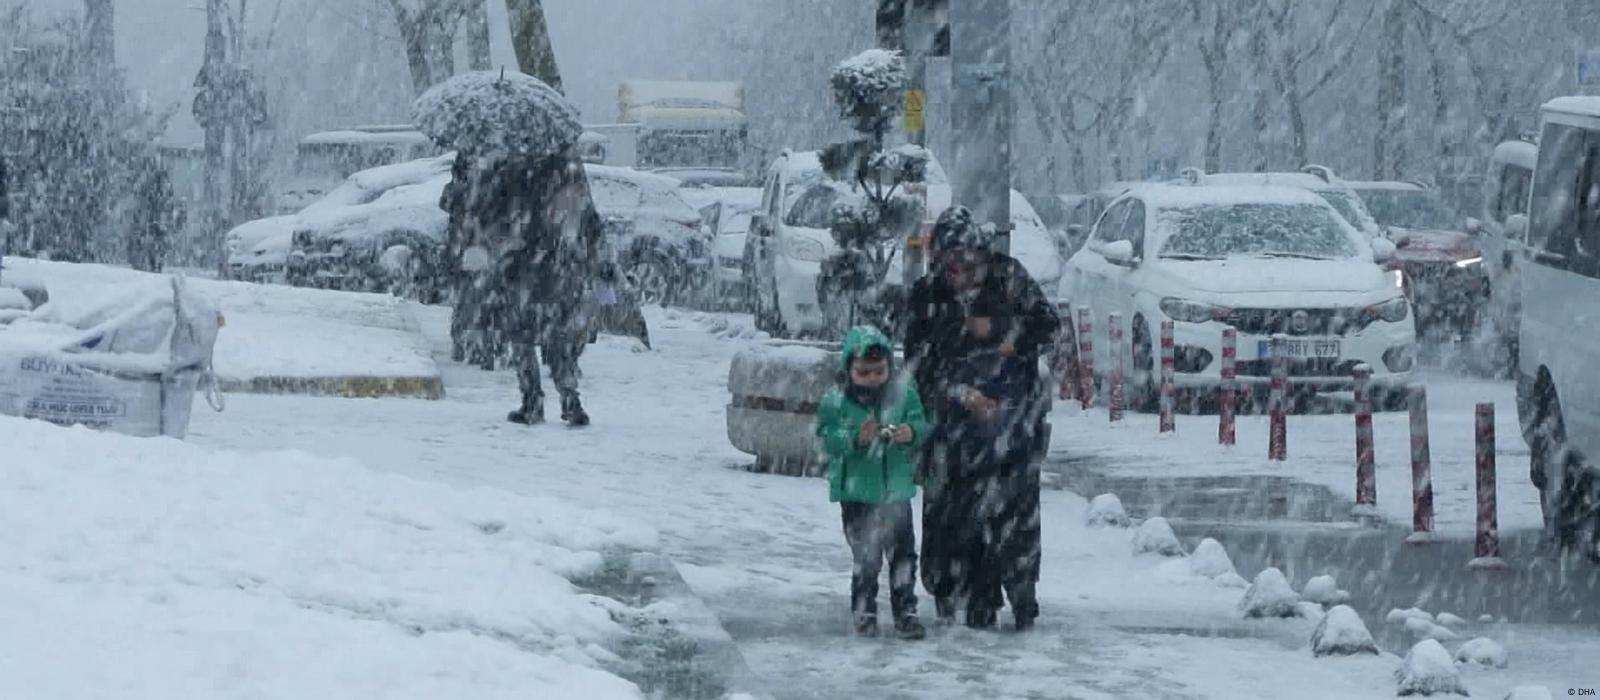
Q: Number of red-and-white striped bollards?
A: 9